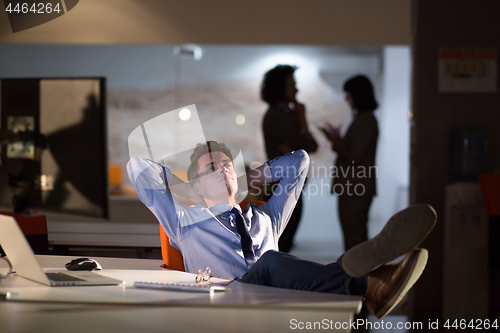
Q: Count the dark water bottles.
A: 1